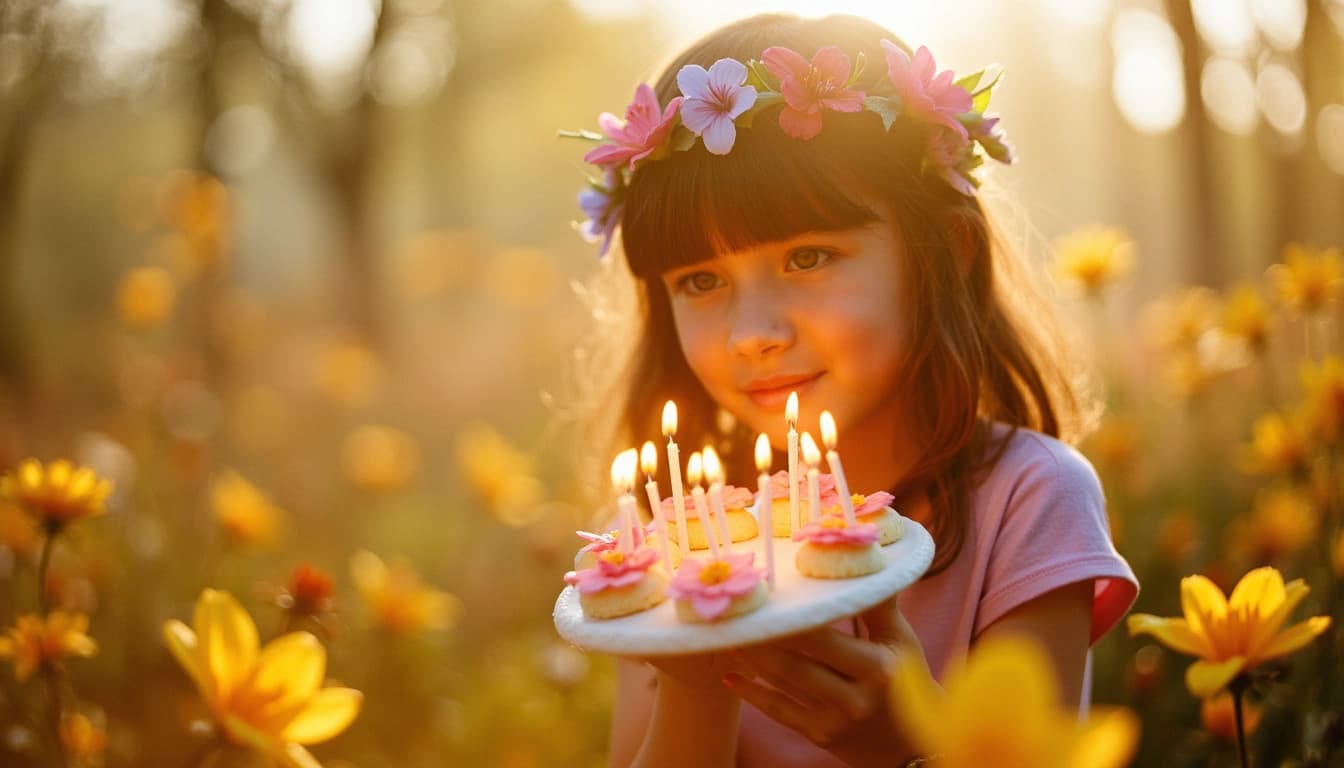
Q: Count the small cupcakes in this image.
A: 7